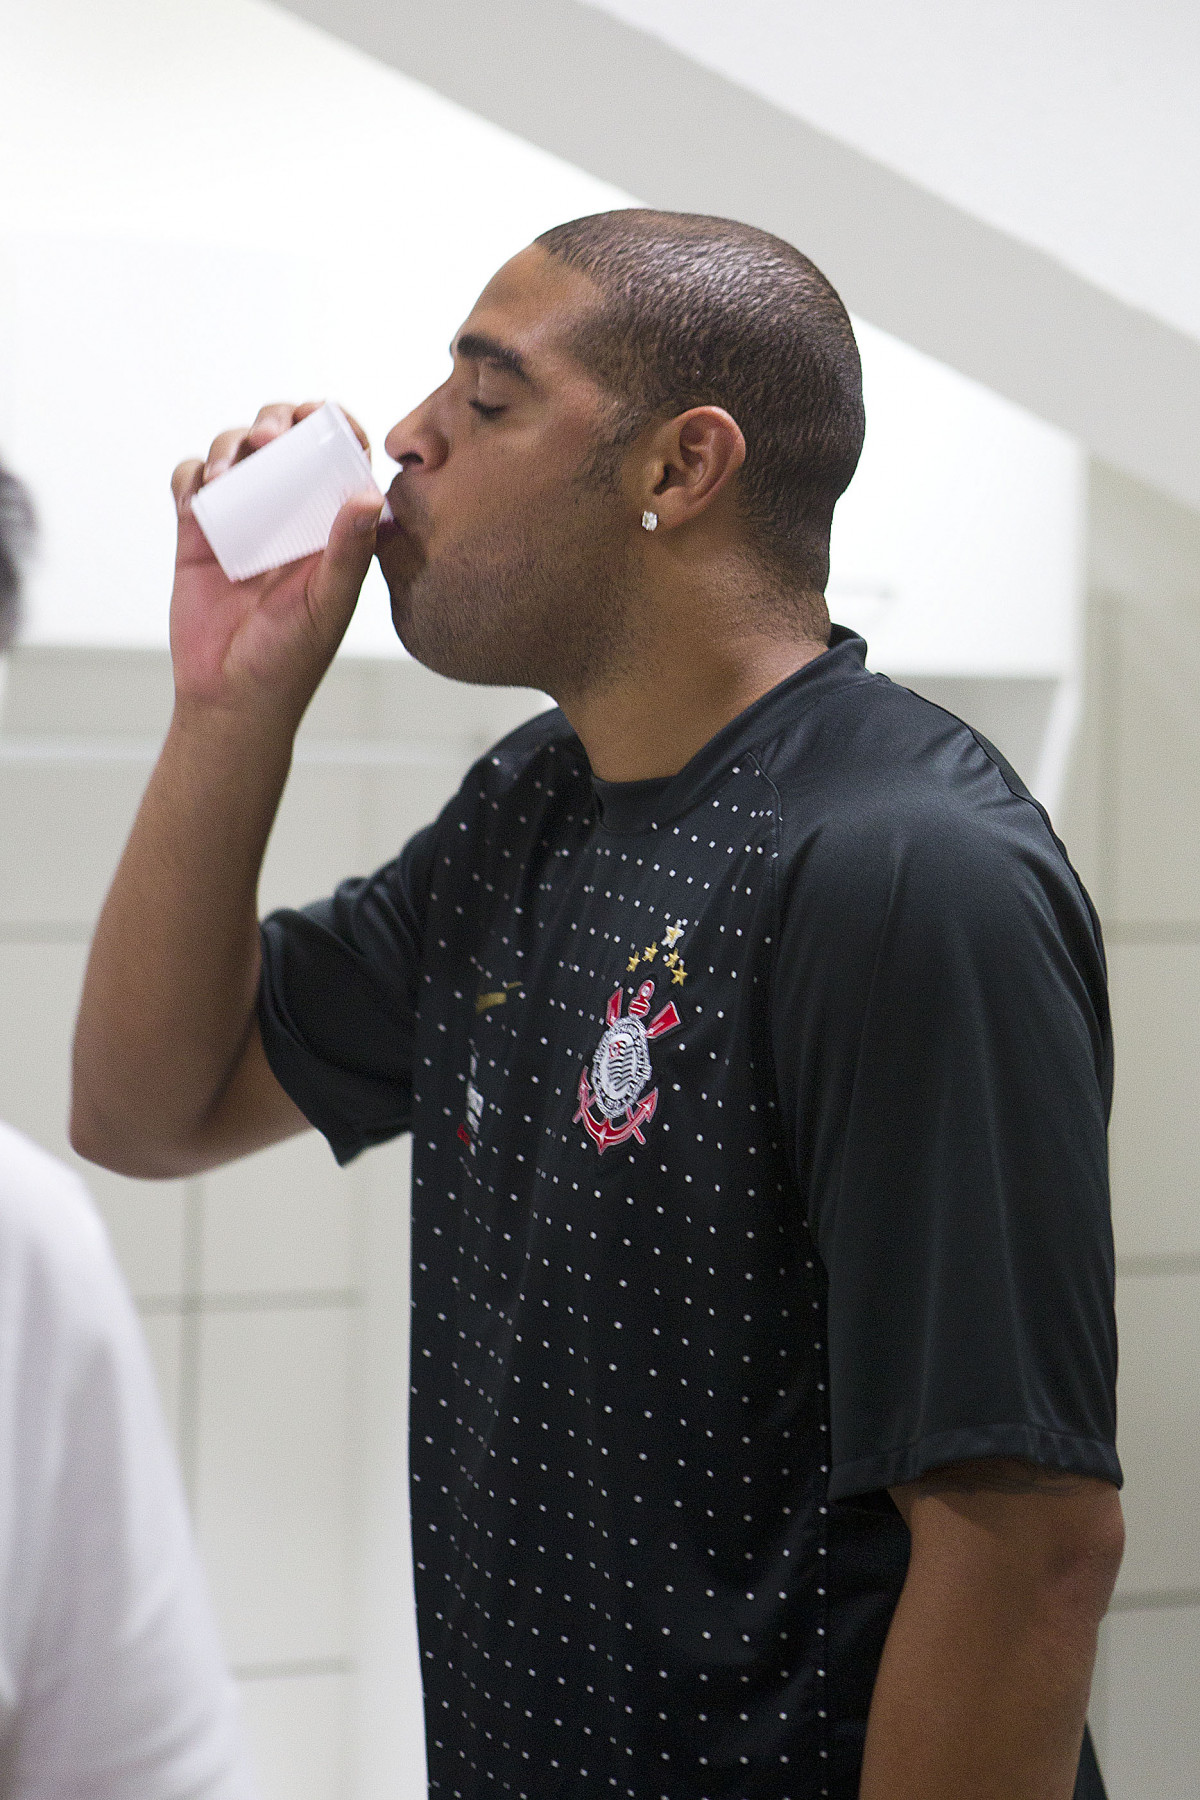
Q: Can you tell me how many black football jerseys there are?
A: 1